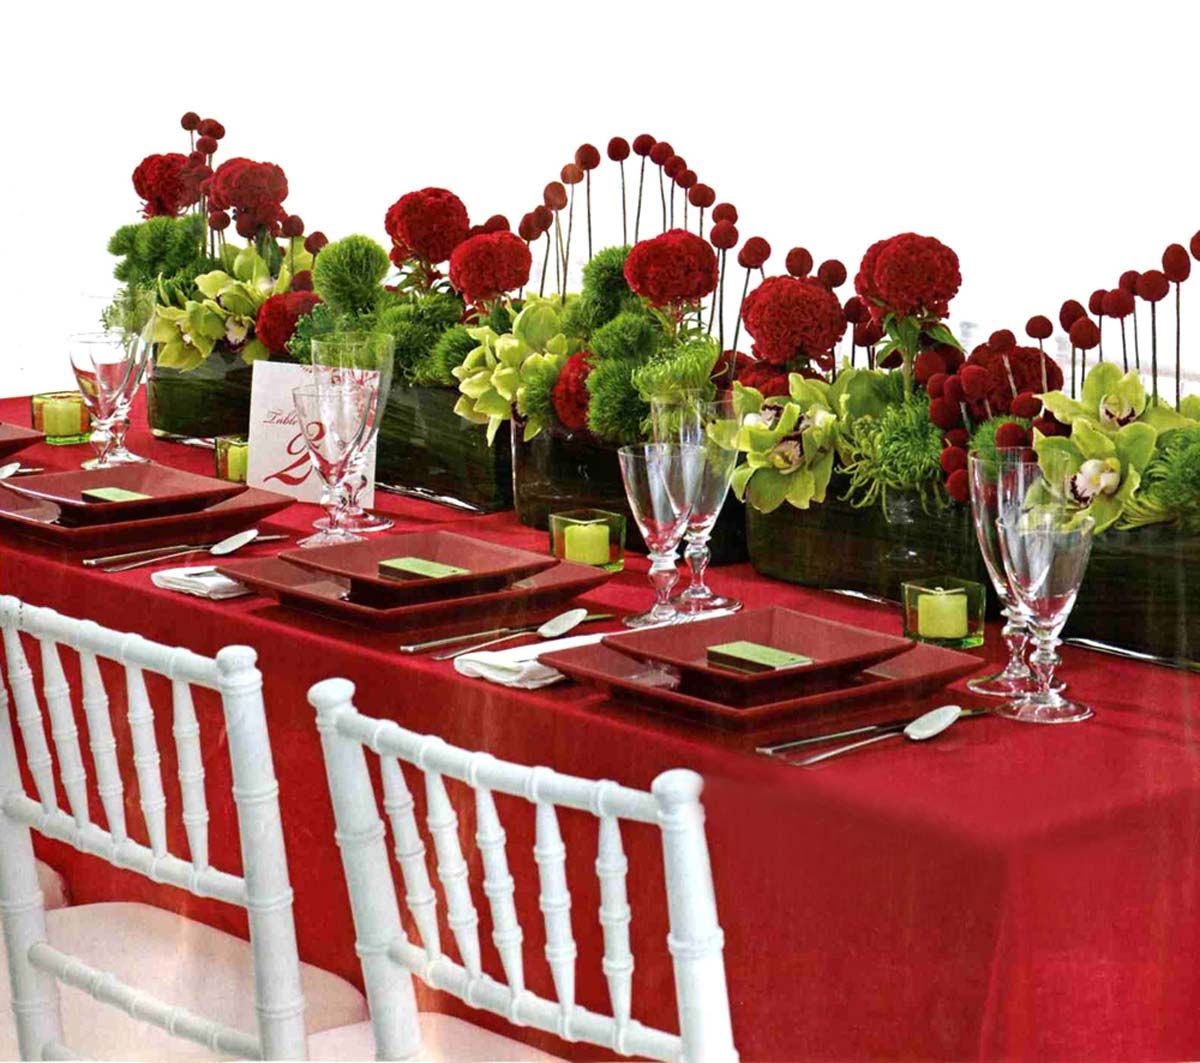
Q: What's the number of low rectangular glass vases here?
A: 5